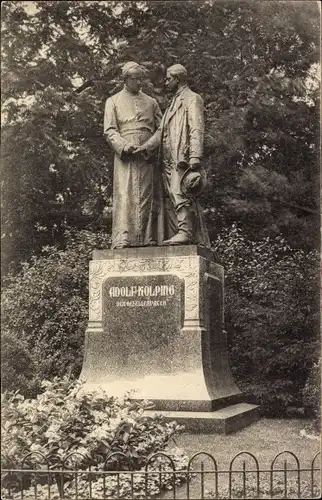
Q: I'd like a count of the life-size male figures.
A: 2